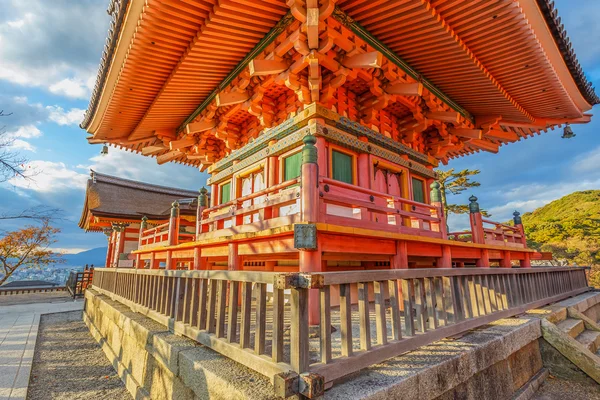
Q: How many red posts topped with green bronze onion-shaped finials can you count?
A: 7